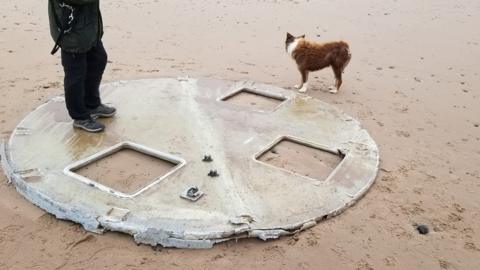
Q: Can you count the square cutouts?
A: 3